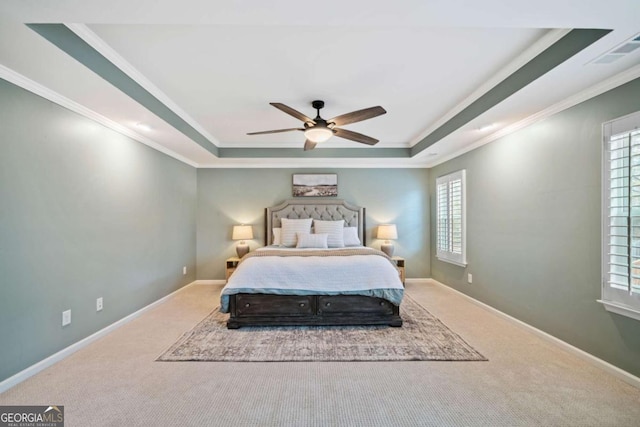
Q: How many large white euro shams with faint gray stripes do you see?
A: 2